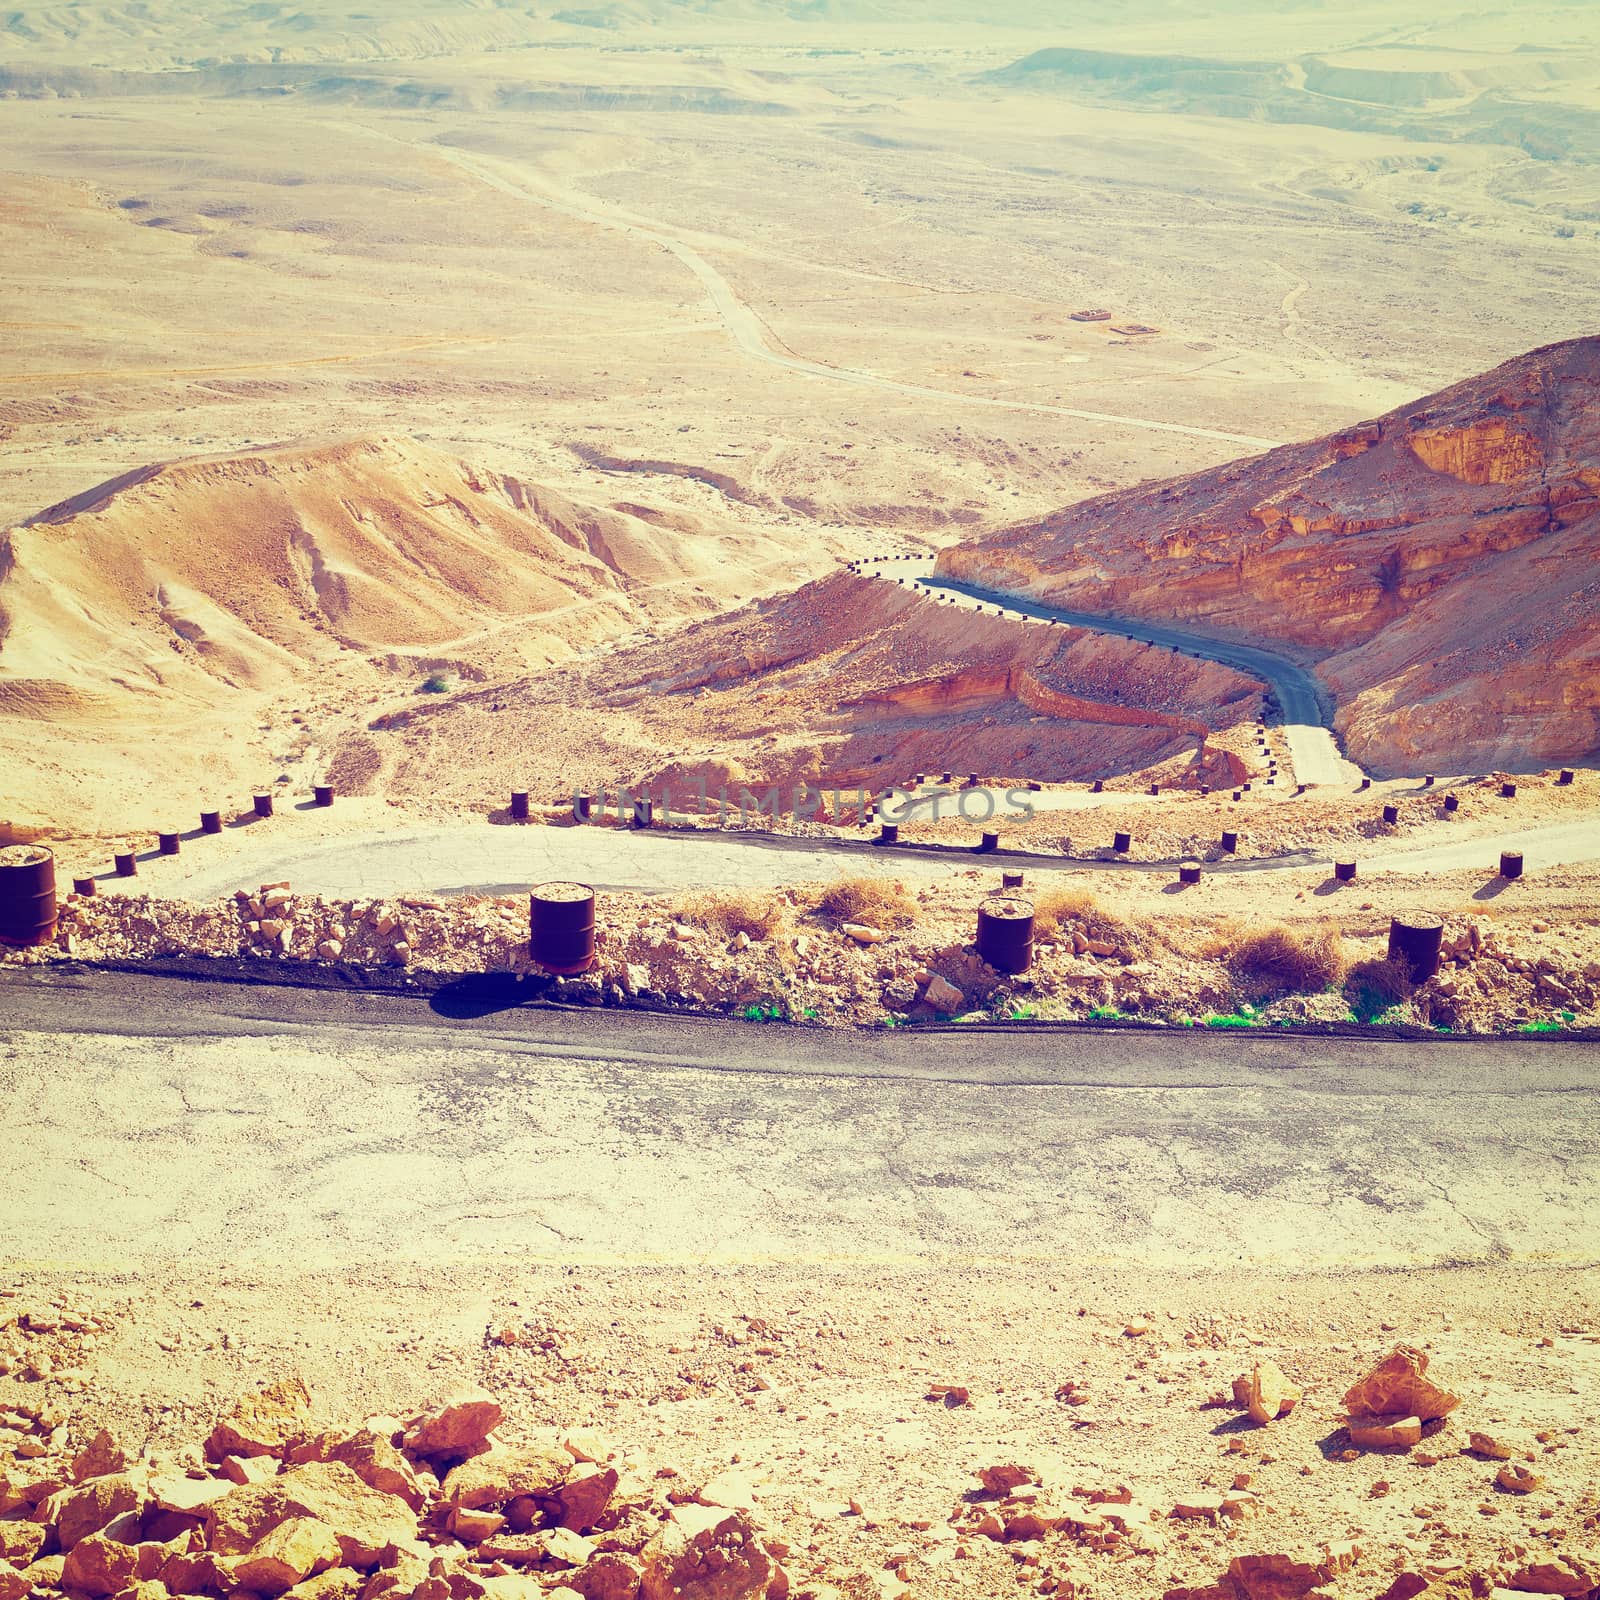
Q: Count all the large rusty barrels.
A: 4